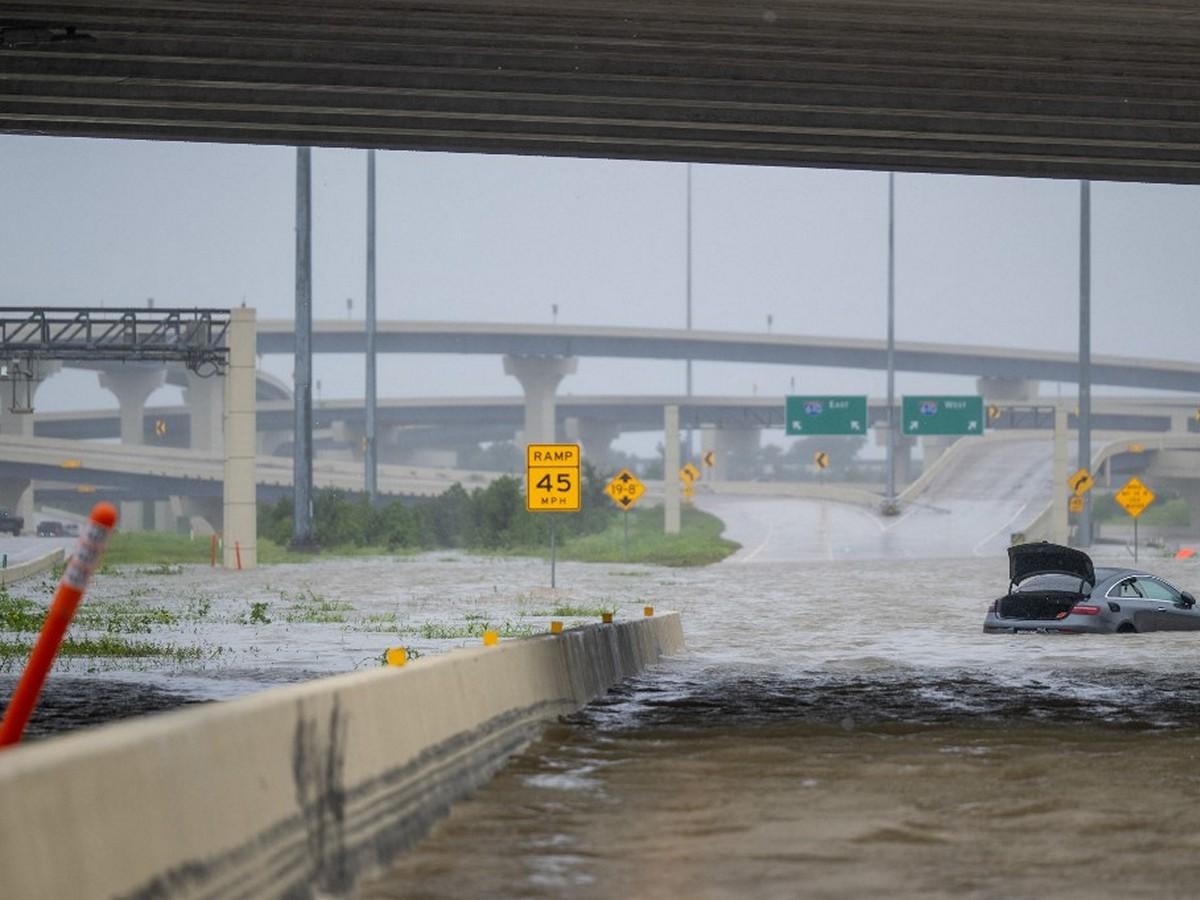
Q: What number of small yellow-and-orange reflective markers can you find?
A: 5